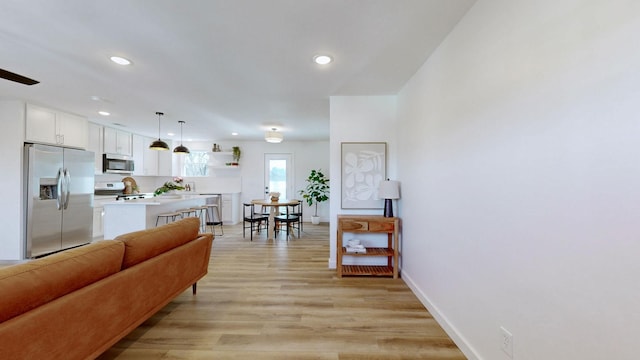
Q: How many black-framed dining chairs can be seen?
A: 4